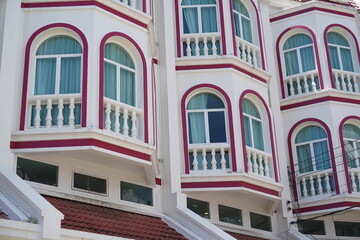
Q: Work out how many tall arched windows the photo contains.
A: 10